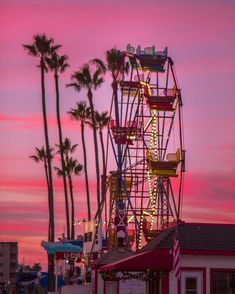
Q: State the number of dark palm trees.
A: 9